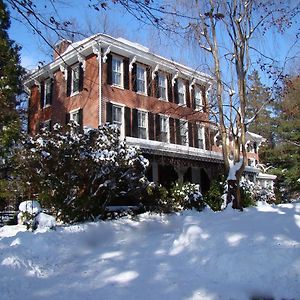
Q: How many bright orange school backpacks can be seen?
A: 0